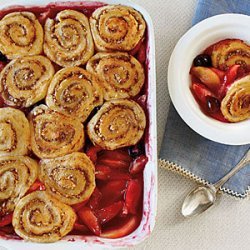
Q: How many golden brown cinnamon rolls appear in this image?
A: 14